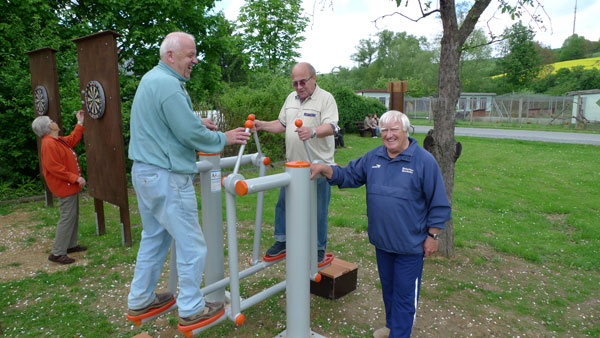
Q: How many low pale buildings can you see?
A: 3